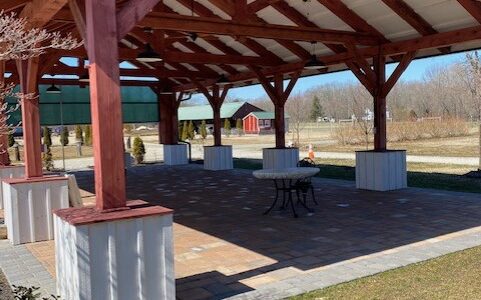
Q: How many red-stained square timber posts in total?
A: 7